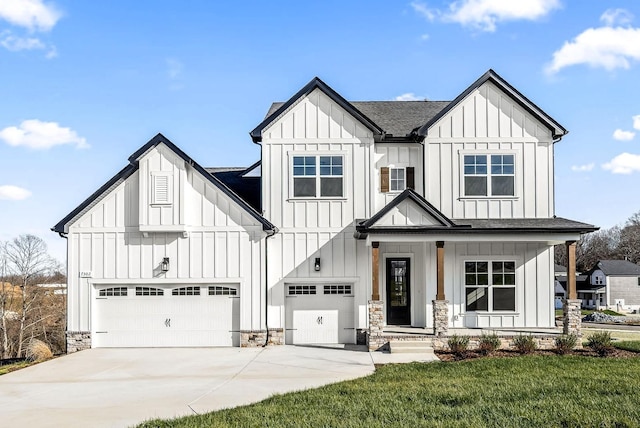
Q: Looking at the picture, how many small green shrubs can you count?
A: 5